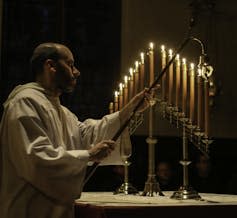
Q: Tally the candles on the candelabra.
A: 15